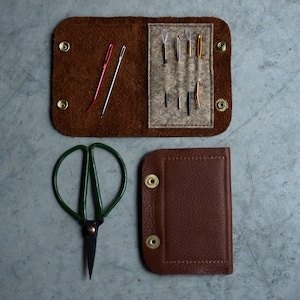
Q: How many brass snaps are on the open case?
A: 4